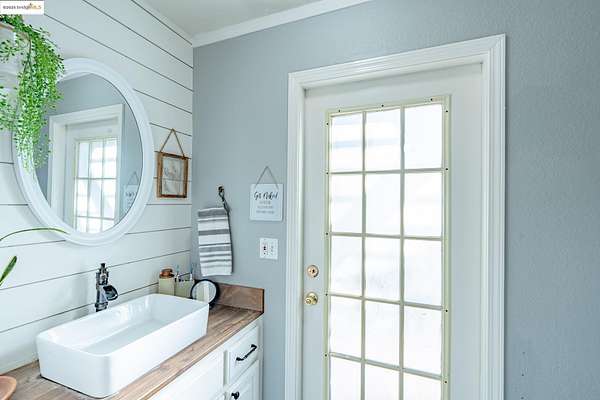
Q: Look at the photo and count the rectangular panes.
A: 15